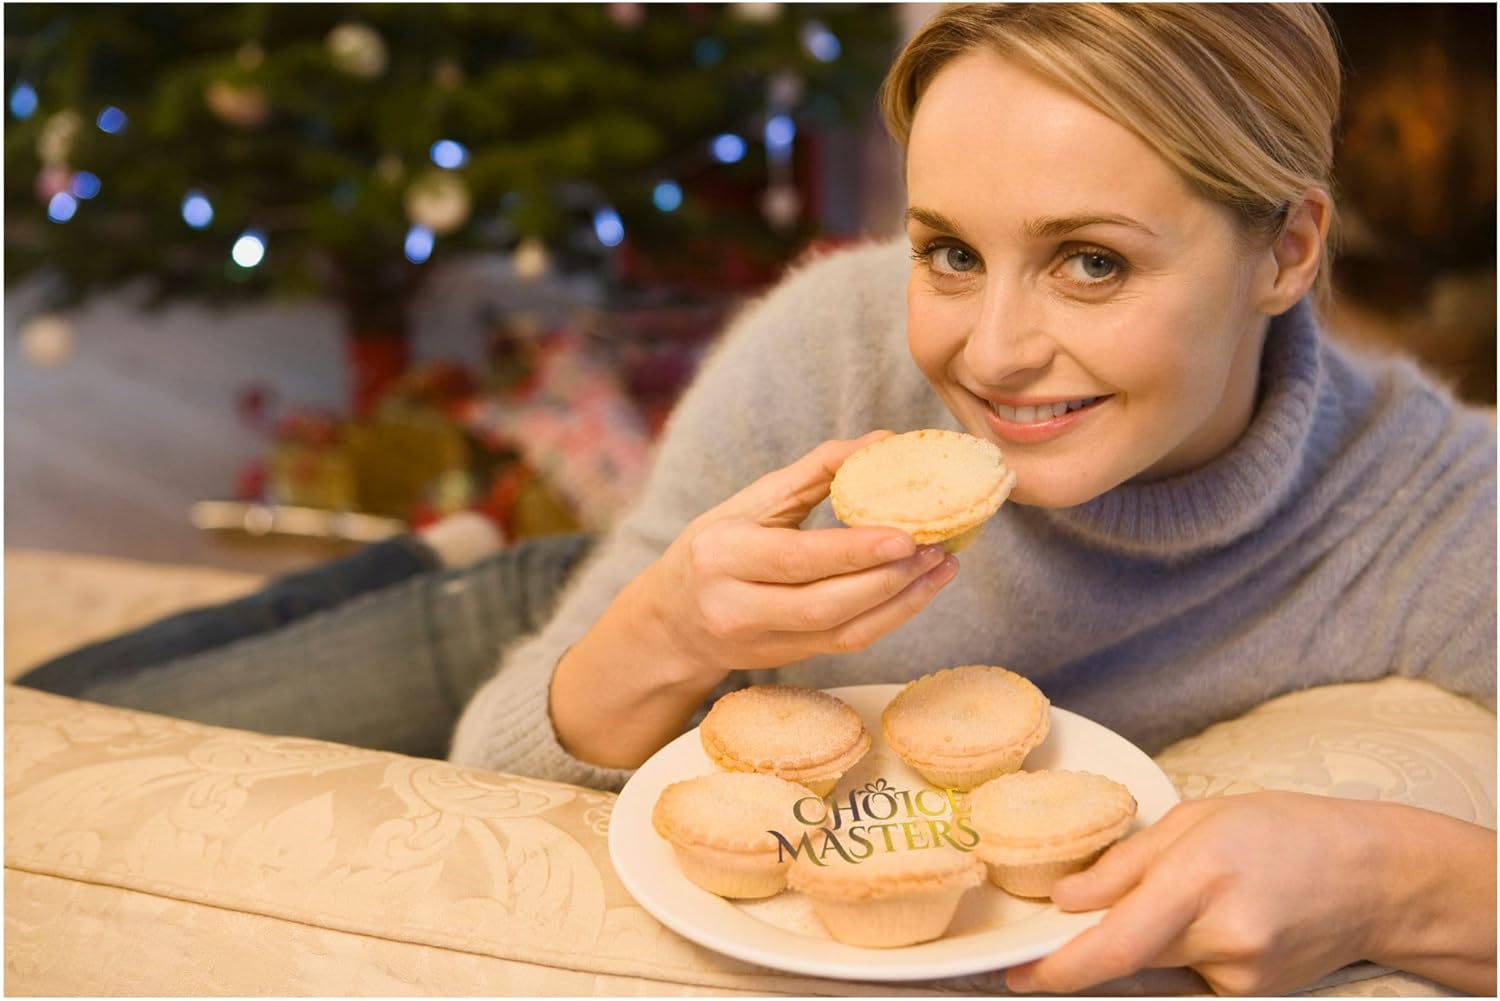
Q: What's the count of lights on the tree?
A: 13